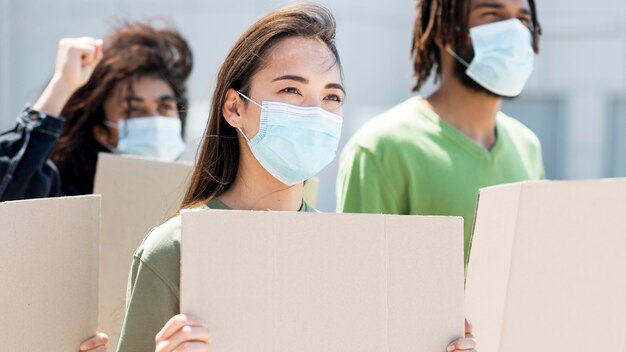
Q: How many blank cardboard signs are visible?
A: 4